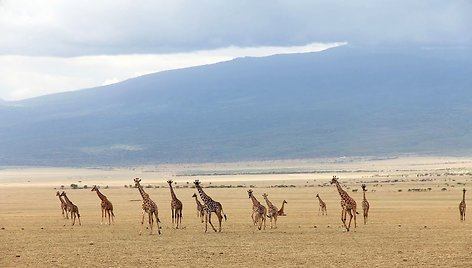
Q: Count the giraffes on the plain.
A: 14